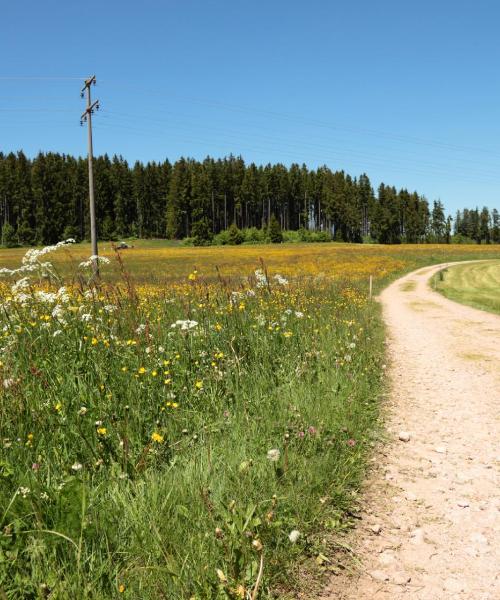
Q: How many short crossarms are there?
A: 2